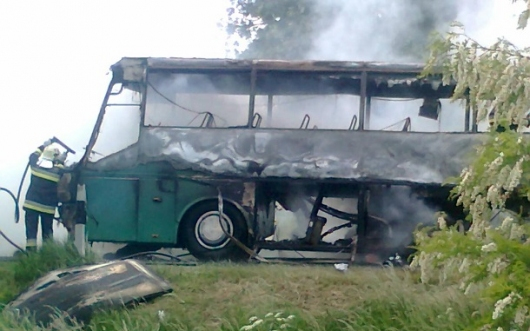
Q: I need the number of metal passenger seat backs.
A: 5